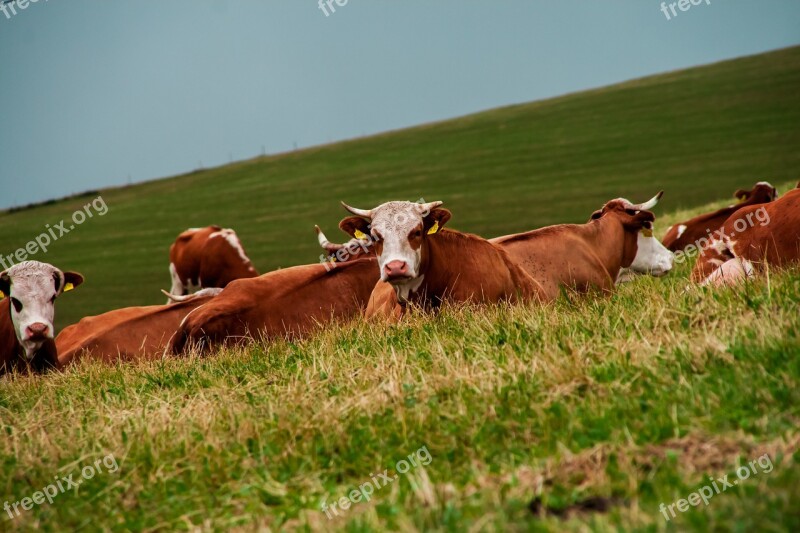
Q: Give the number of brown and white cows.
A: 8